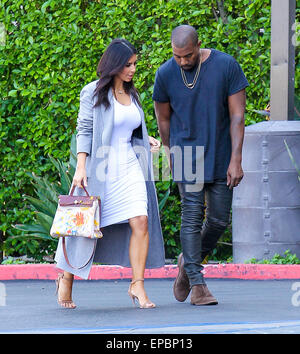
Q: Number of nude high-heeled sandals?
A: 2